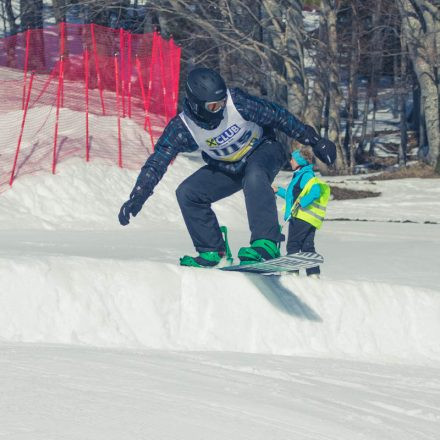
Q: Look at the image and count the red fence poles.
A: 14